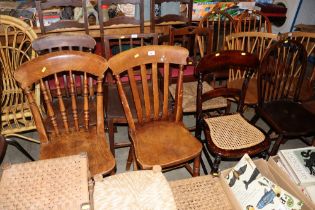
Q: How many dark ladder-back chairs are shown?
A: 3